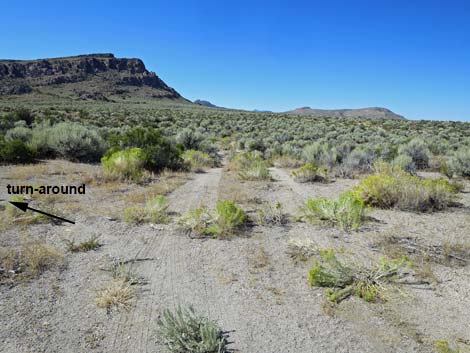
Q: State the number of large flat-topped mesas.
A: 1